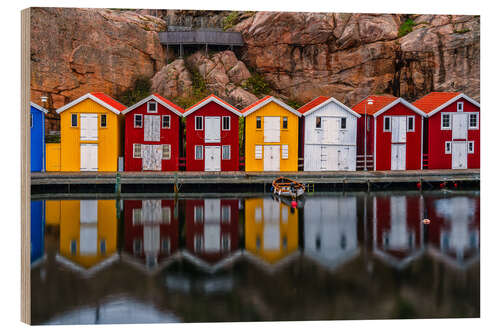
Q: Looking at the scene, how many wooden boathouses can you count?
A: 8